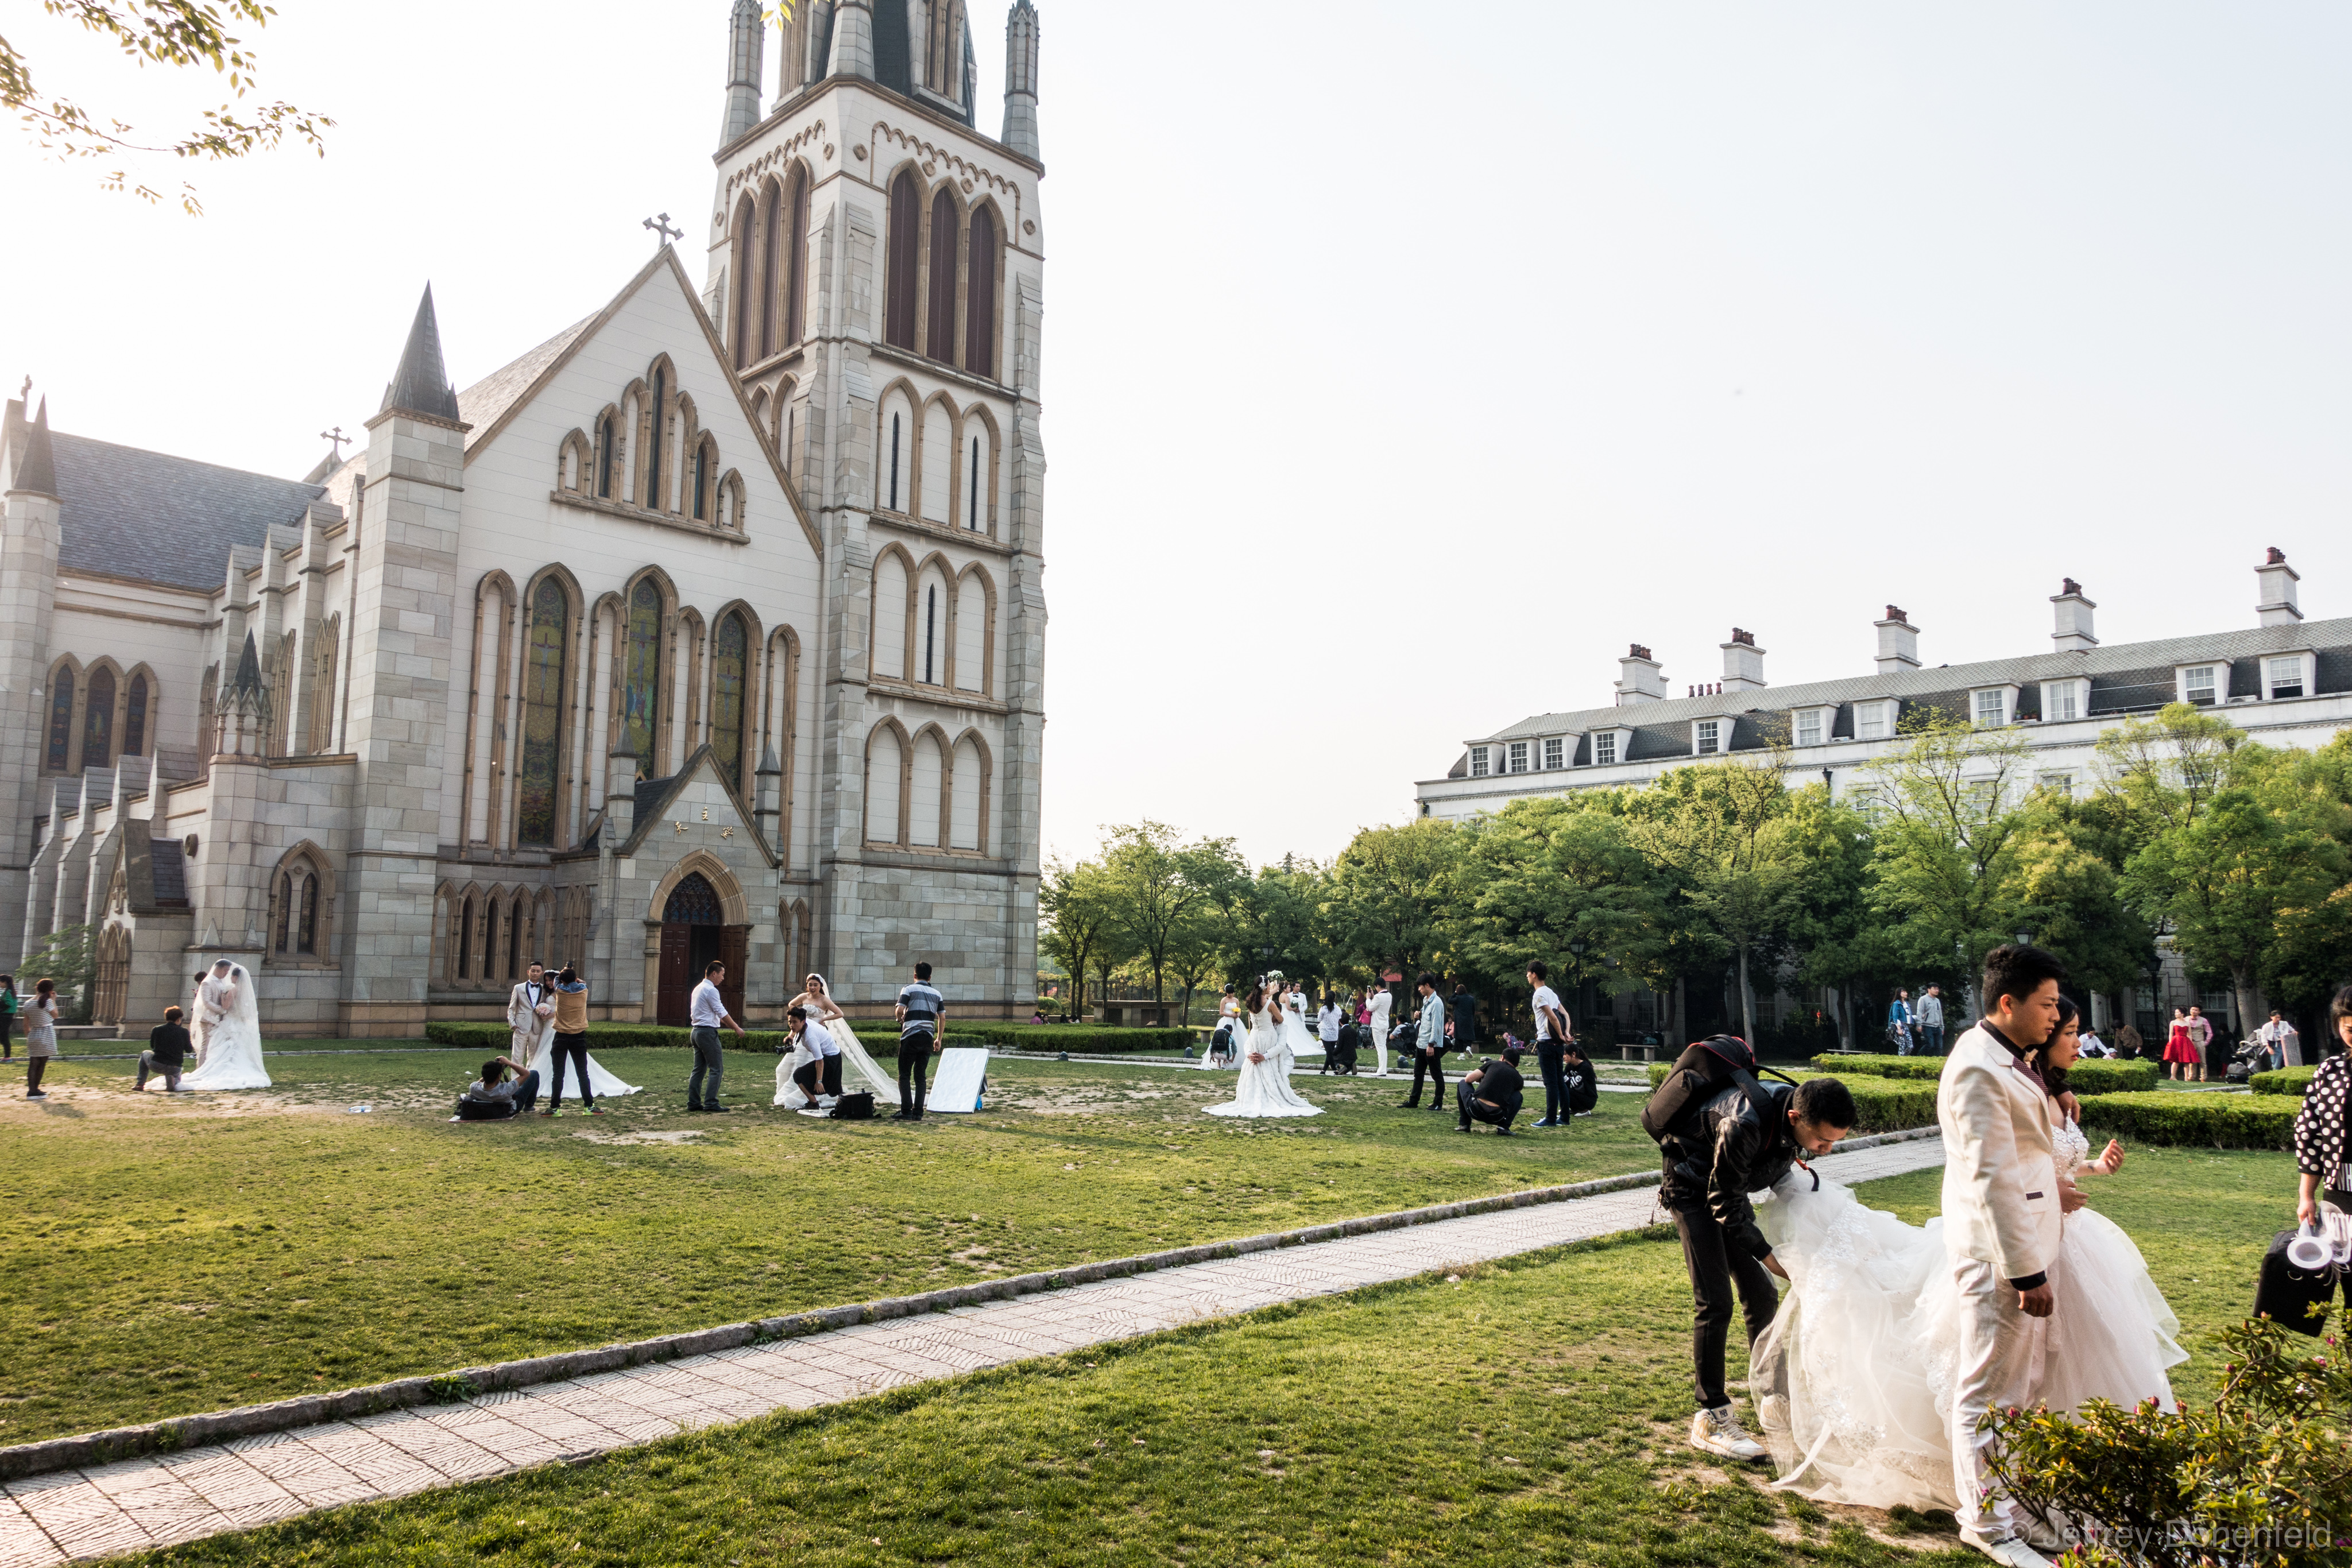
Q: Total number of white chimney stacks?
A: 5